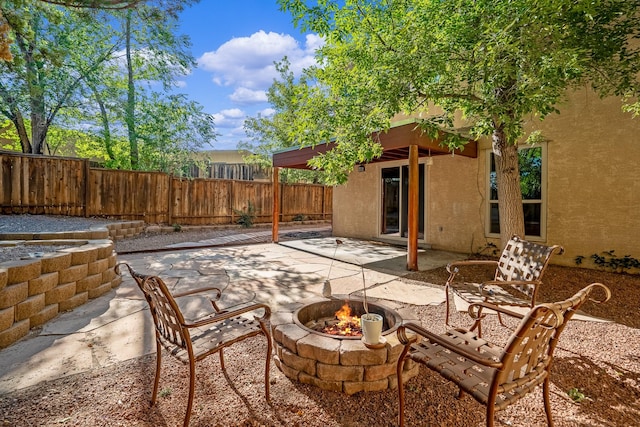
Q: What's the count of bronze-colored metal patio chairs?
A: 3